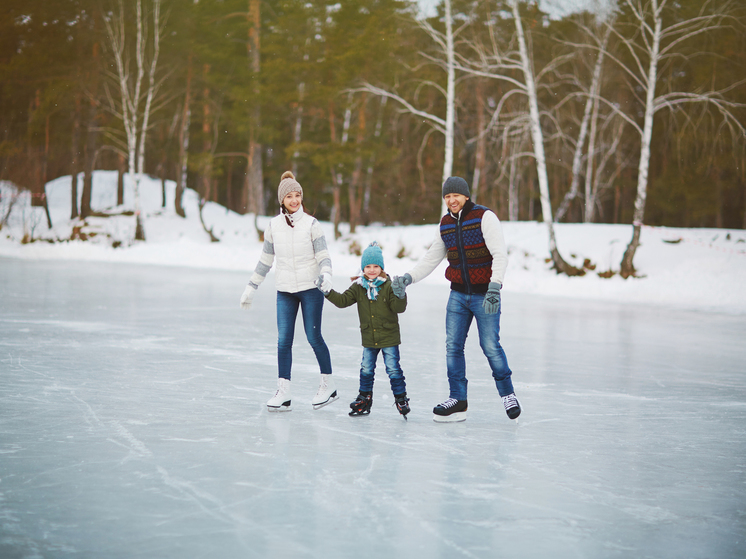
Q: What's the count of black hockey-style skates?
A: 4